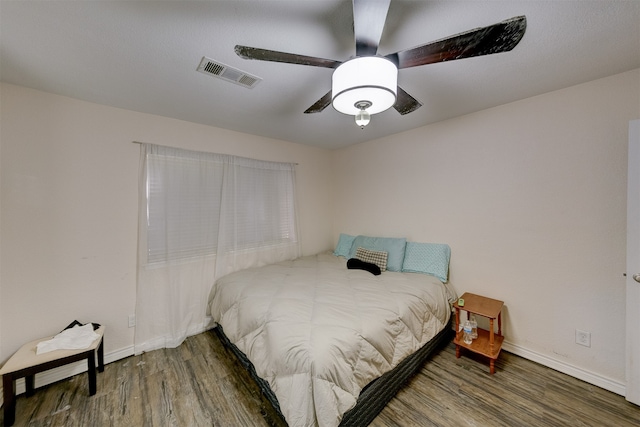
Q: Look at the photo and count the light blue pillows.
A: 3